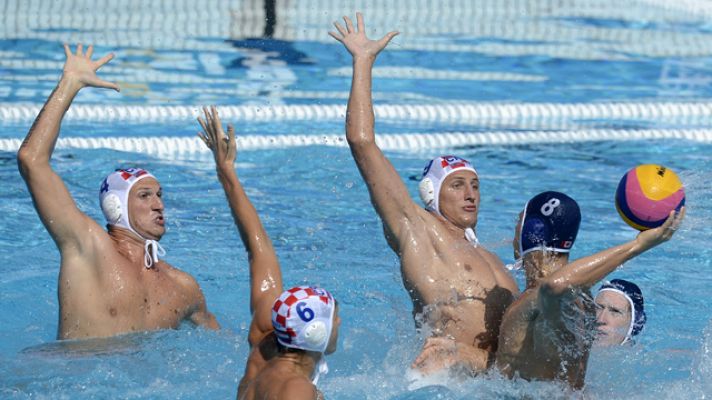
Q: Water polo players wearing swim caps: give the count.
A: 5